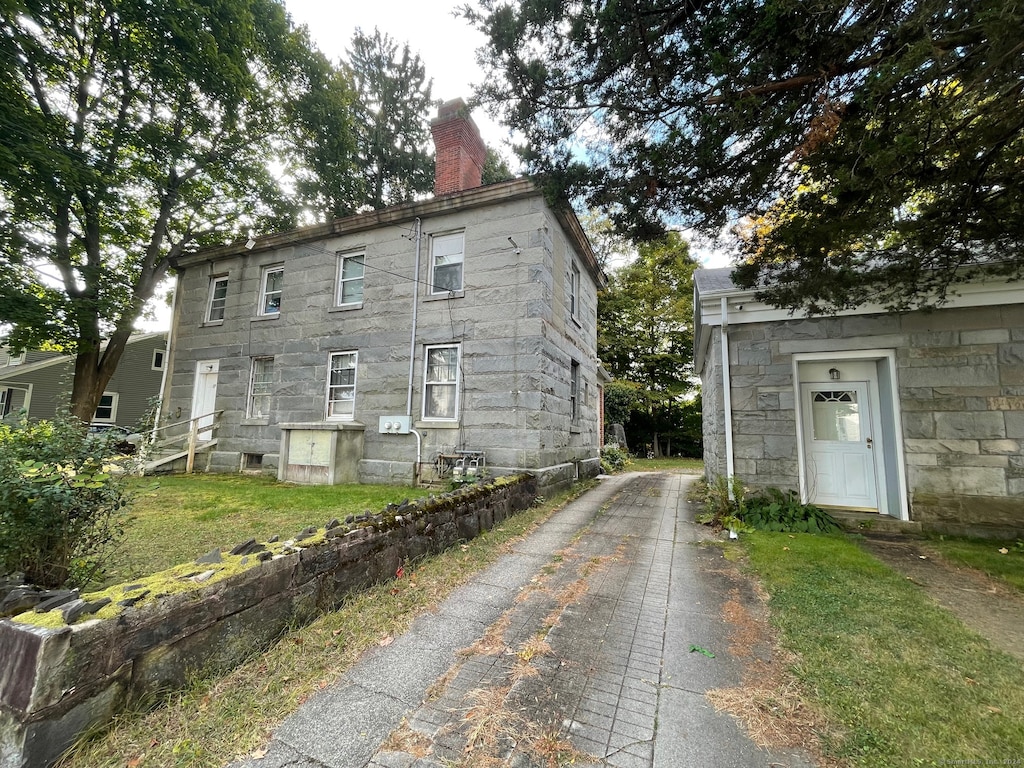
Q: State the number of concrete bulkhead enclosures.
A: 1